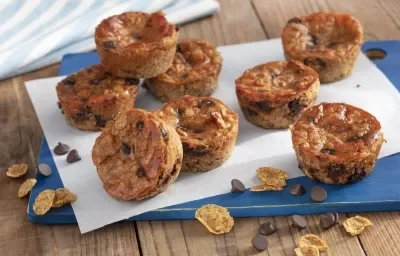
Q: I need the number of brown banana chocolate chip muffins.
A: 8